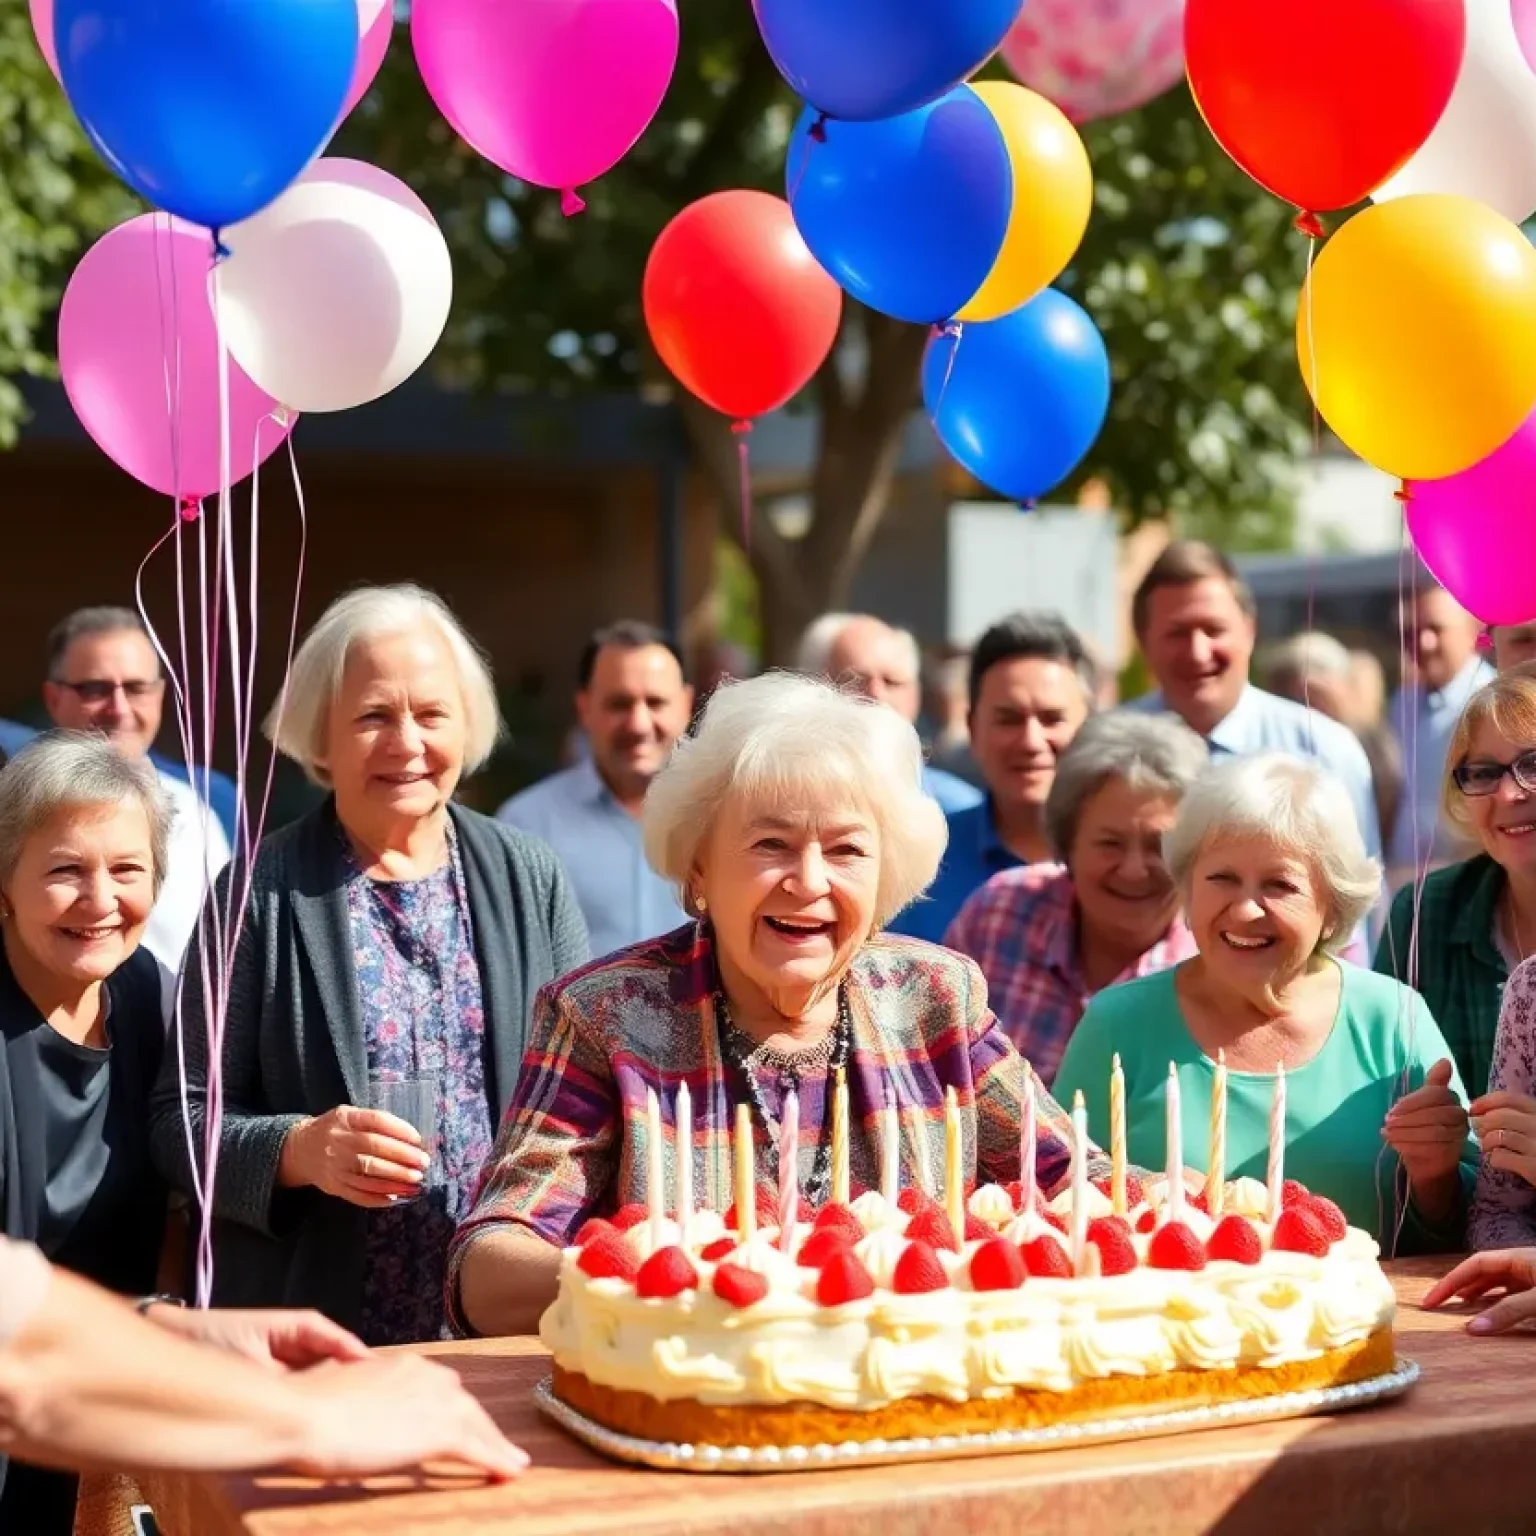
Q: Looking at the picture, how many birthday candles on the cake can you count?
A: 13